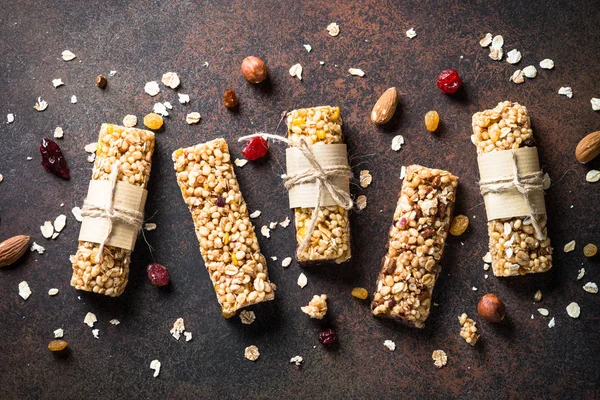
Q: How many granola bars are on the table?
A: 5